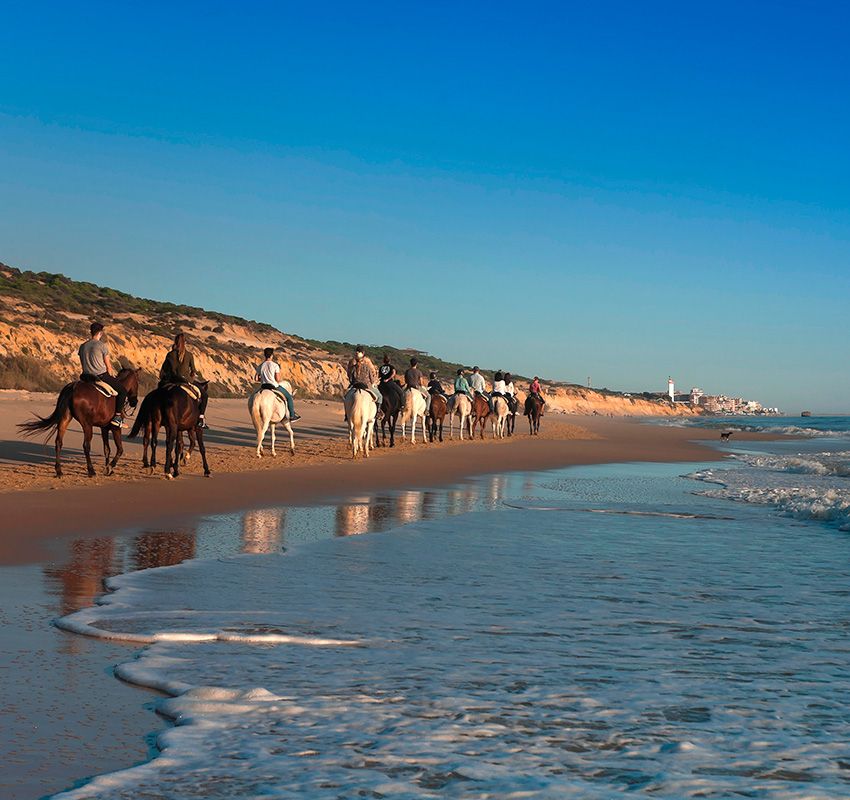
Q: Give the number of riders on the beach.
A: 12